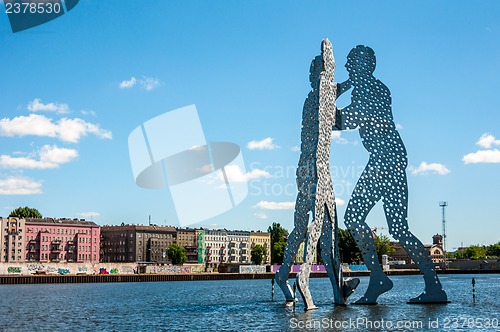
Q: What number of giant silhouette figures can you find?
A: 3